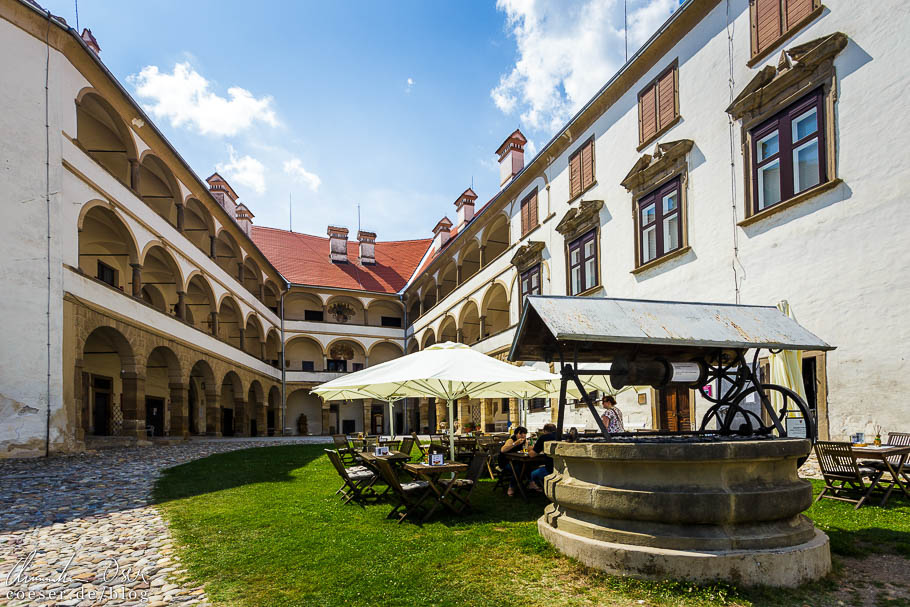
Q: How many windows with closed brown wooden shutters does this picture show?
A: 4